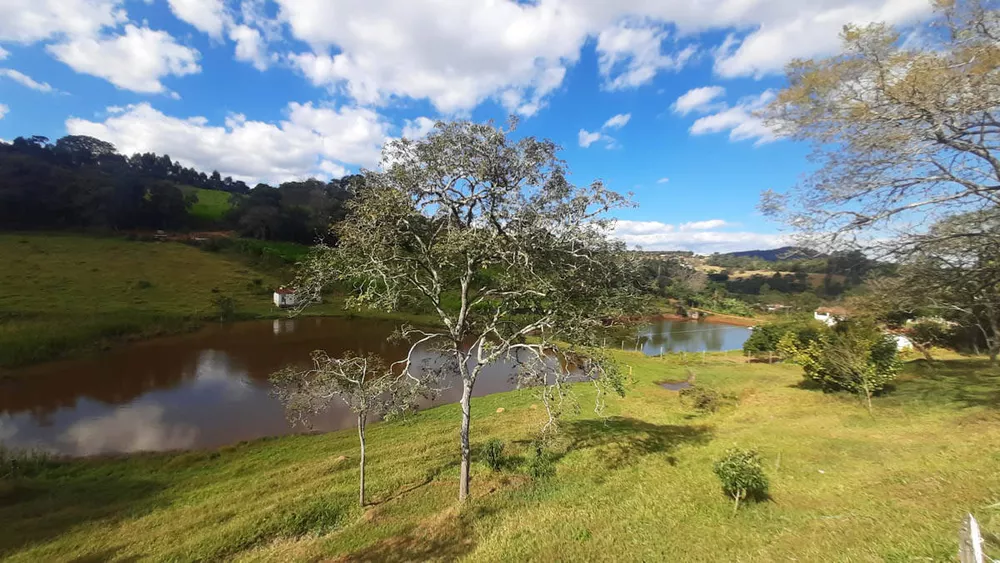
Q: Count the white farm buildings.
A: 3